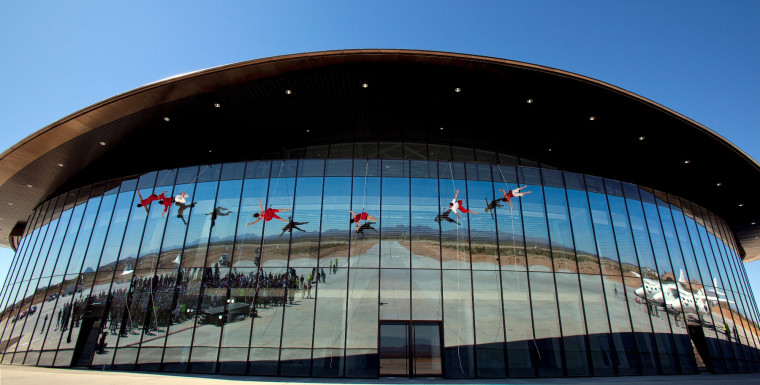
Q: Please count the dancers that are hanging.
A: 6